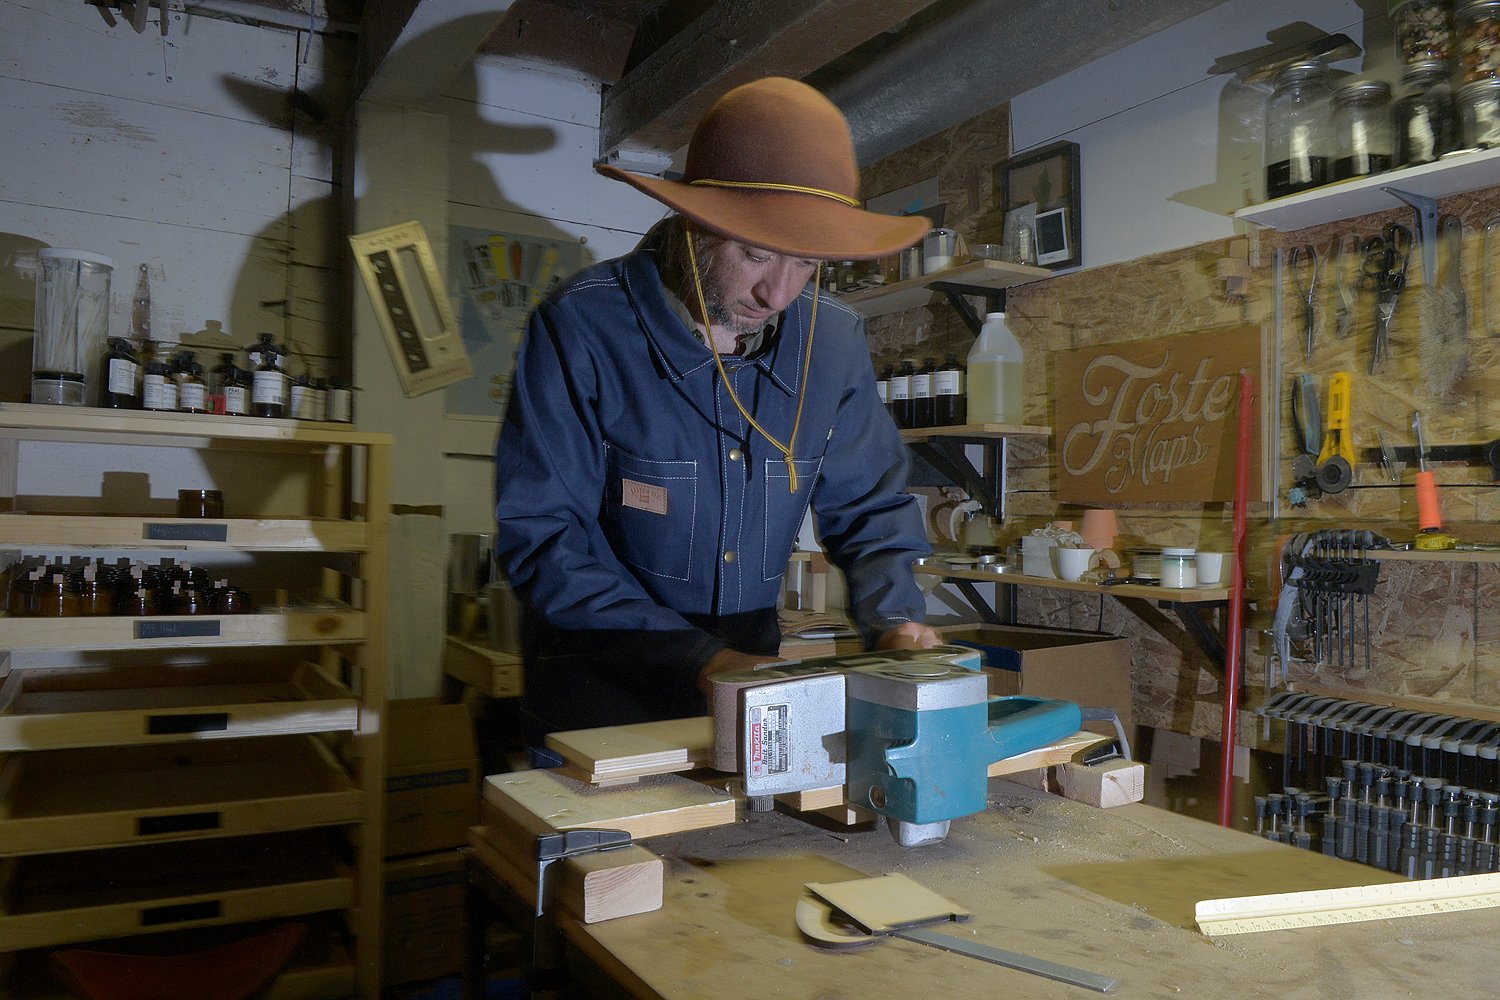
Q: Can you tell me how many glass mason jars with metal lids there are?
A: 6